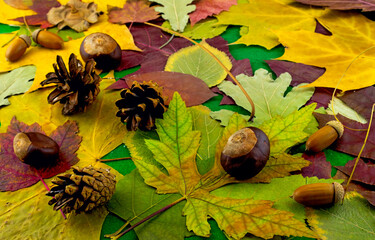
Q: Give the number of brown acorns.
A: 4